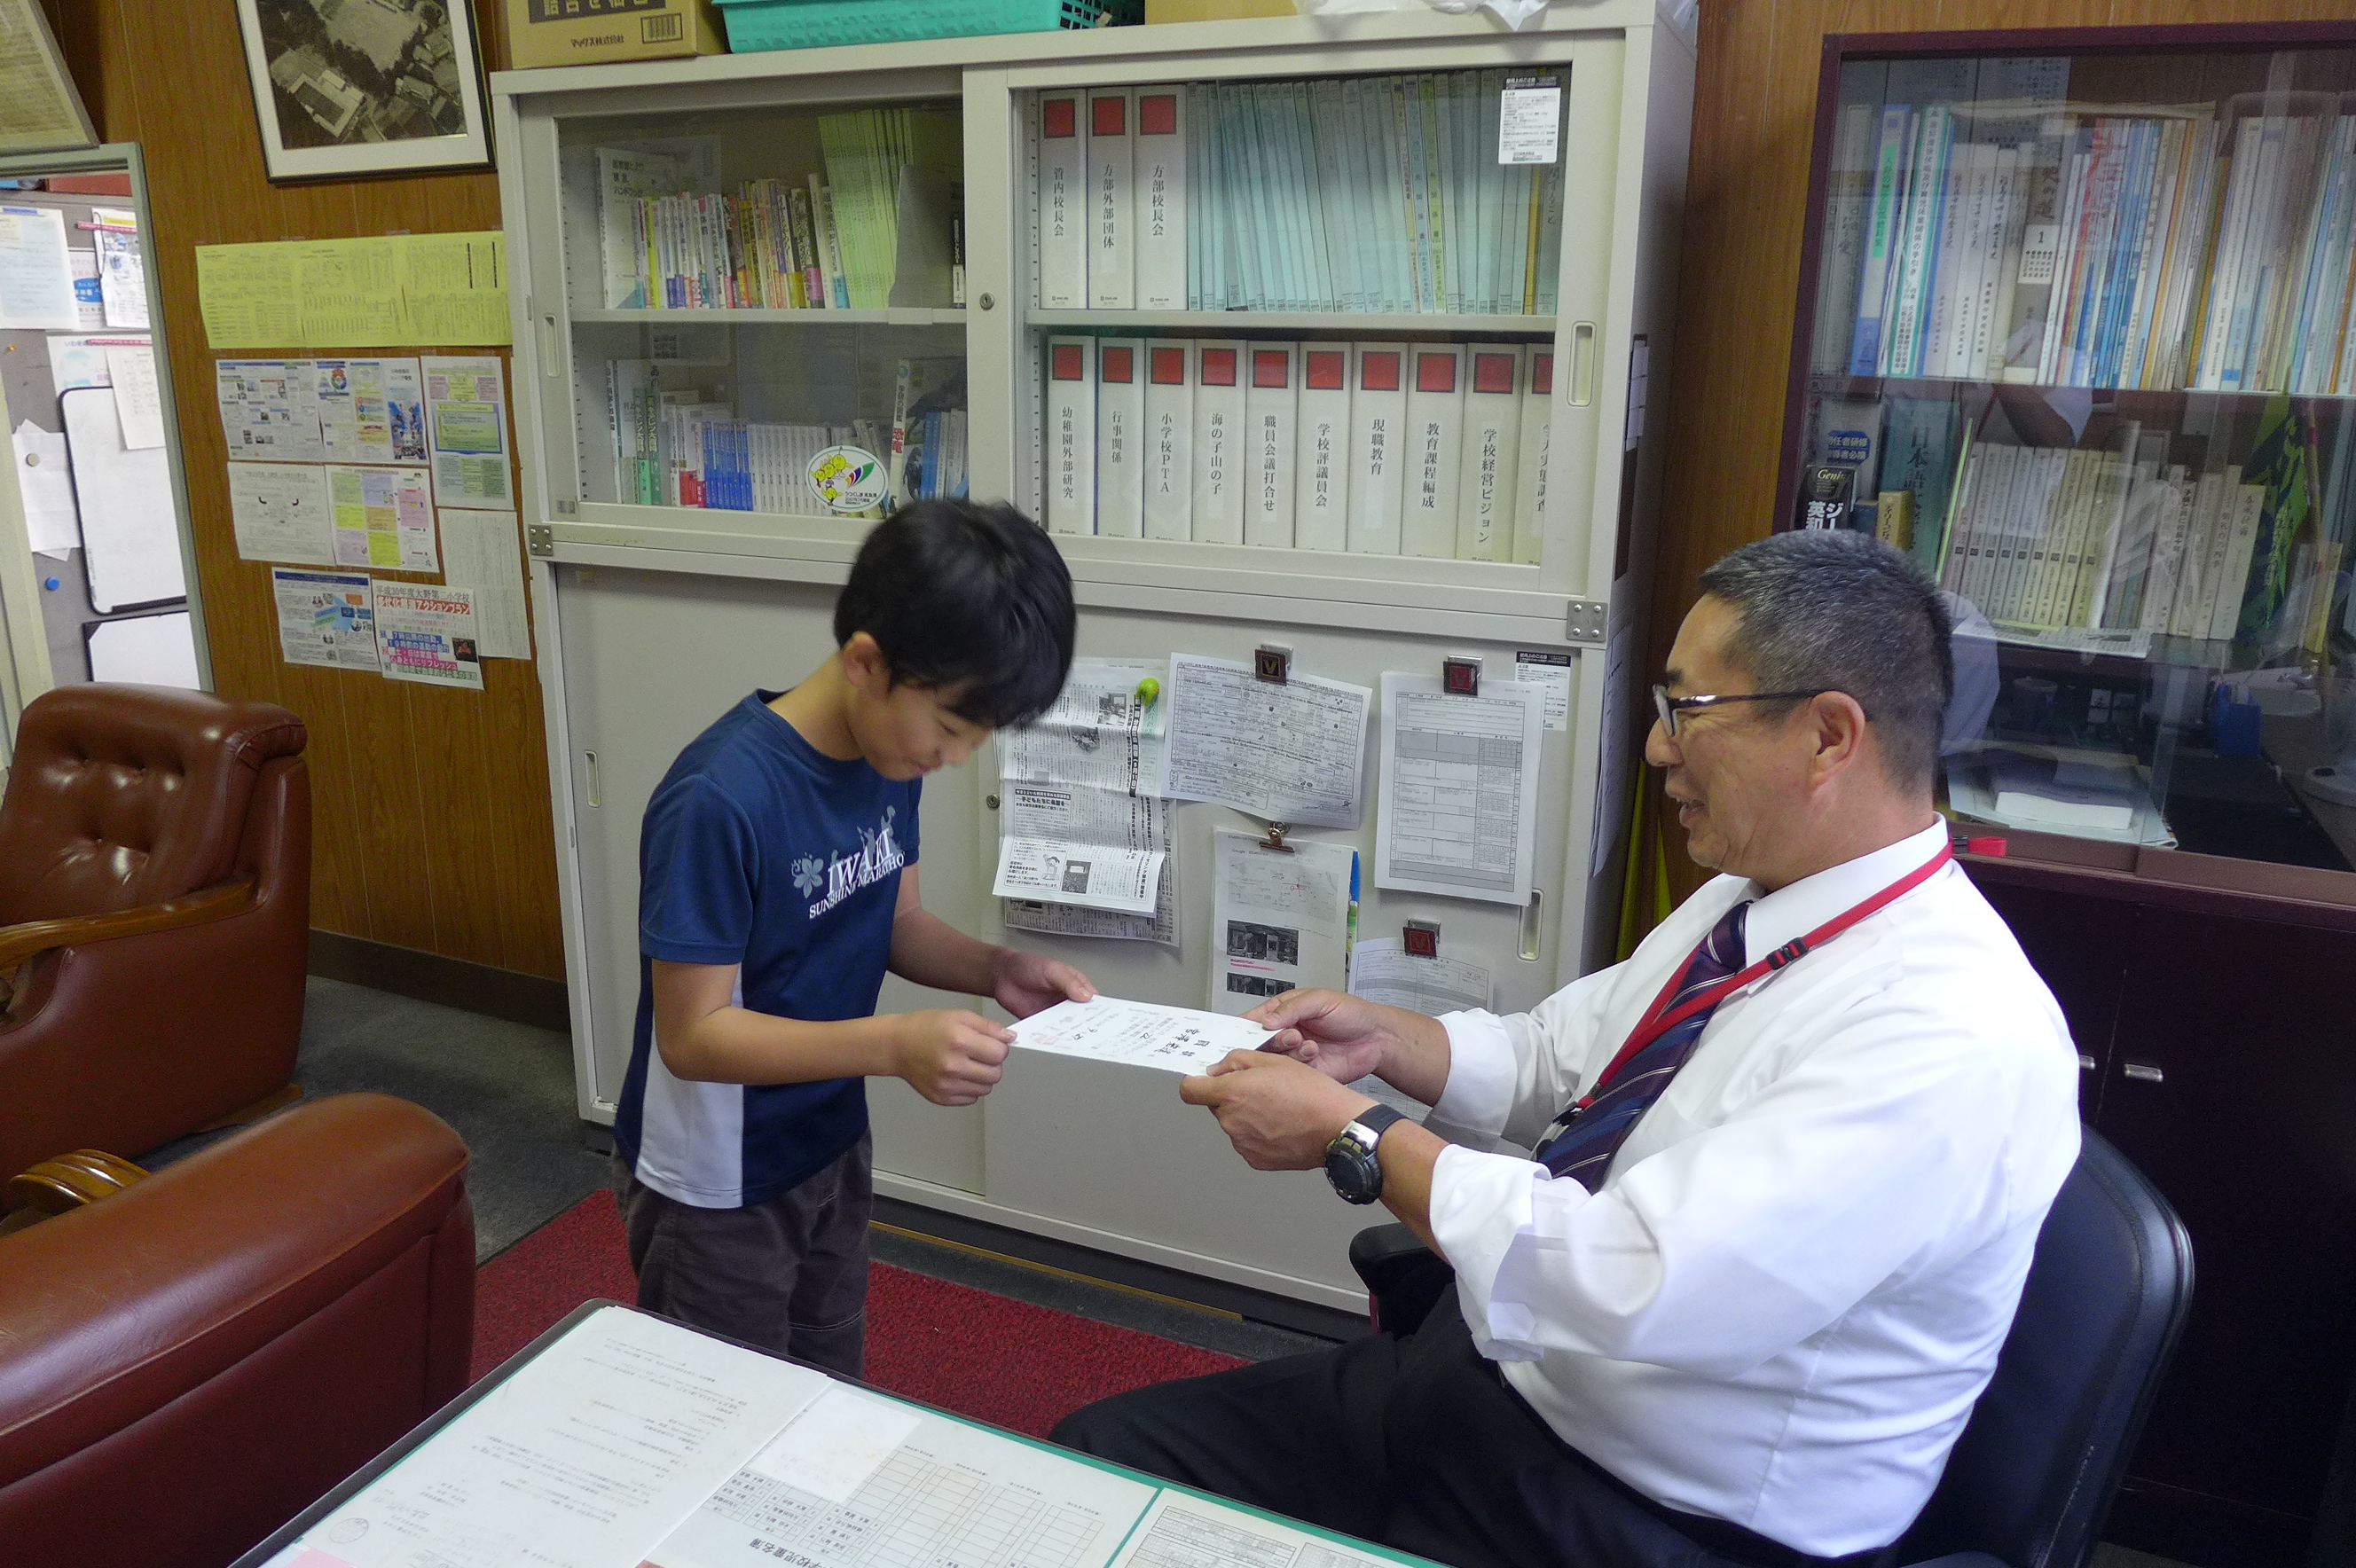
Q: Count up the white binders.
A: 13